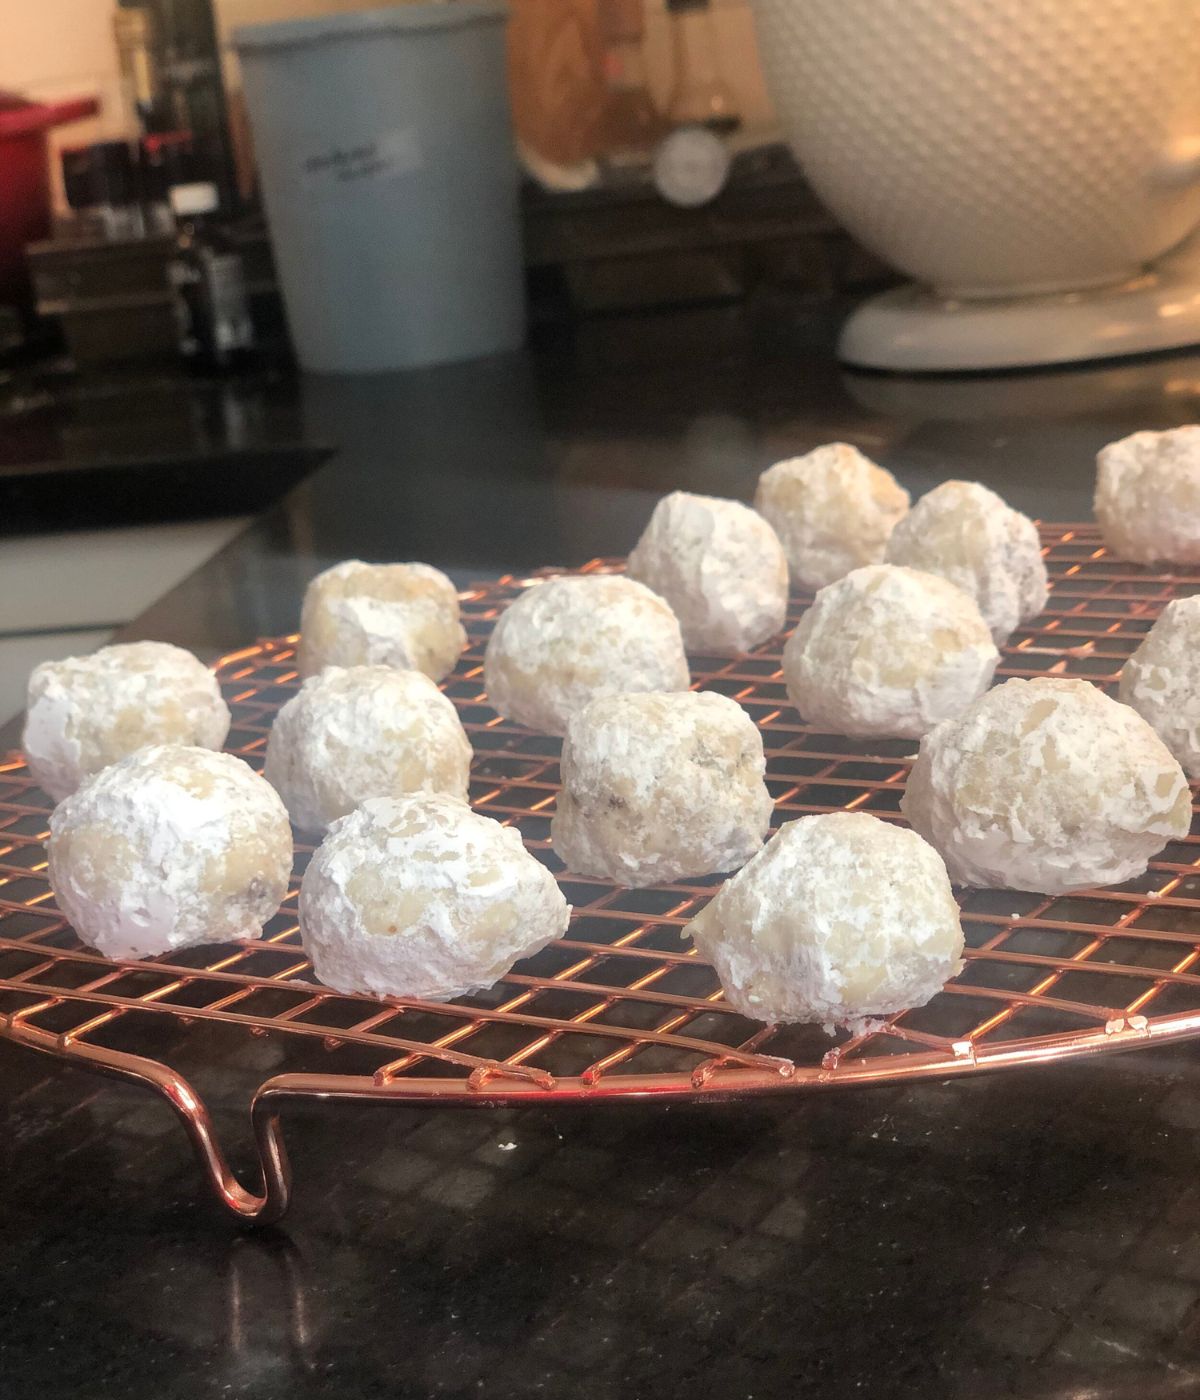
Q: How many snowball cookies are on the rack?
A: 15